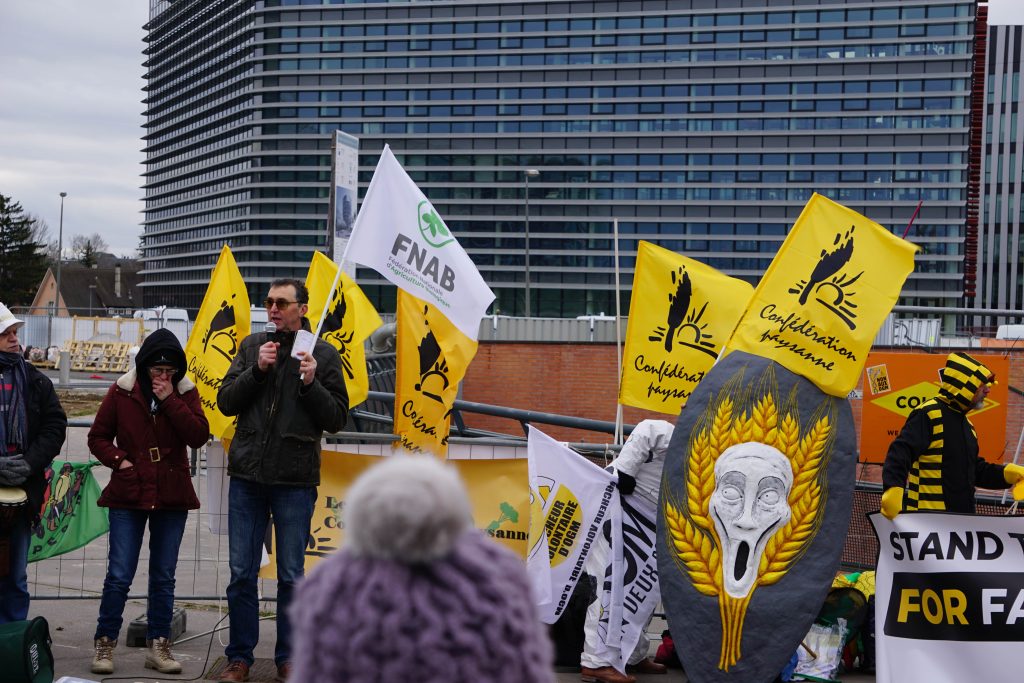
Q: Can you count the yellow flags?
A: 5